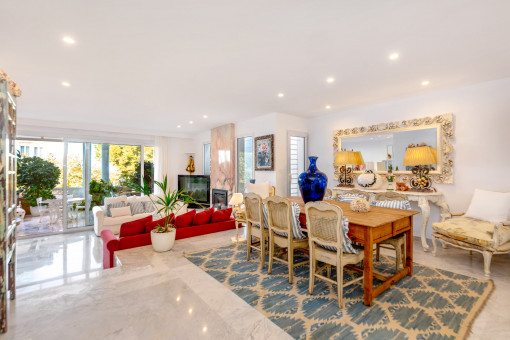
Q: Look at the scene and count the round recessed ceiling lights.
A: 10